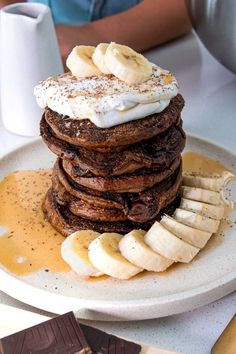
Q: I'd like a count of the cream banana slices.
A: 12